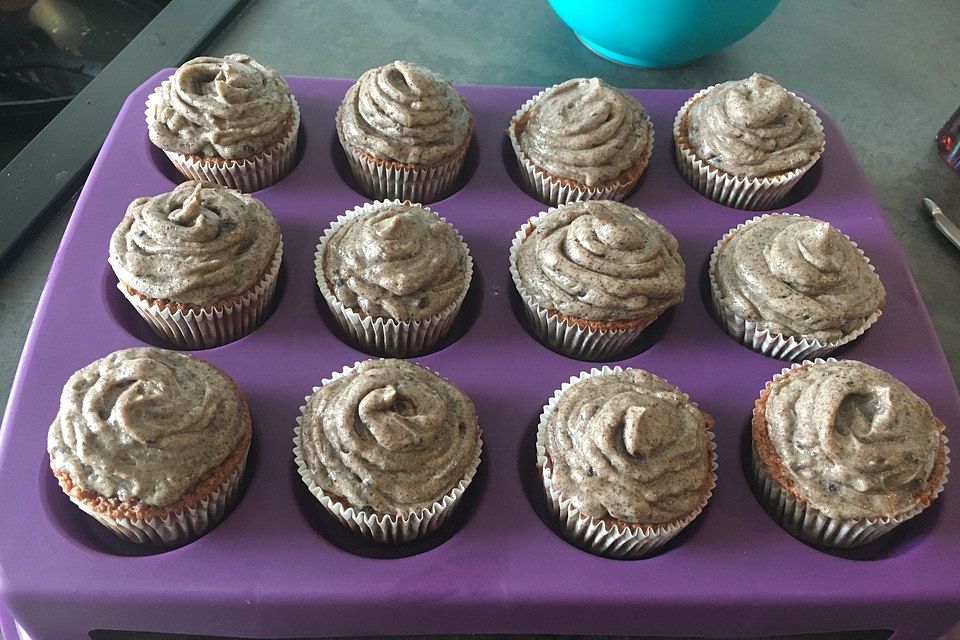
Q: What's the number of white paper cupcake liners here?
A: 12